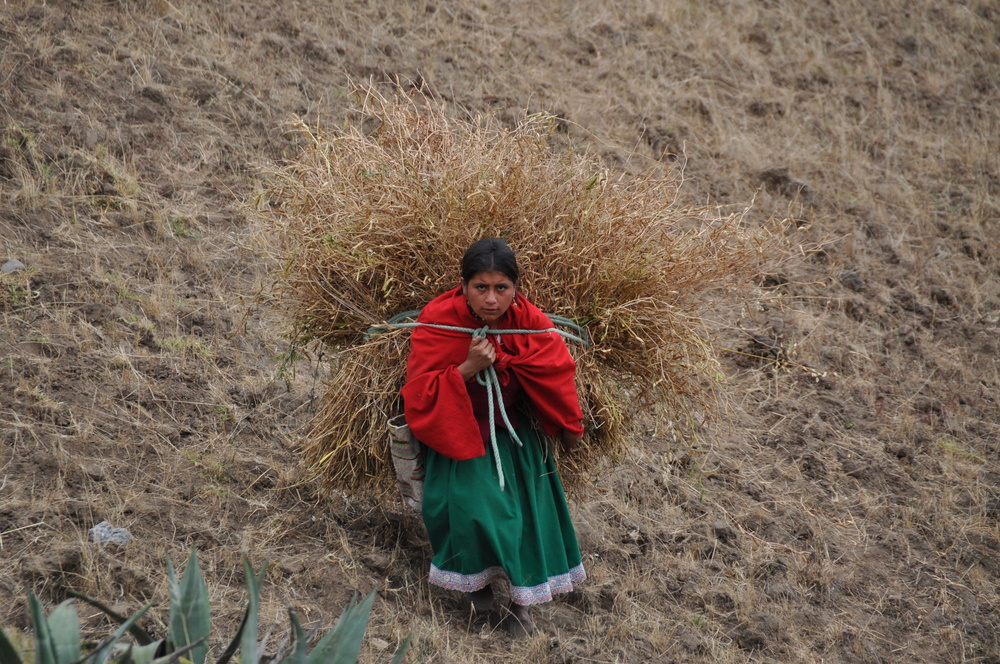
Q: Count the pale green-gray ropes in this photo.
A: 1